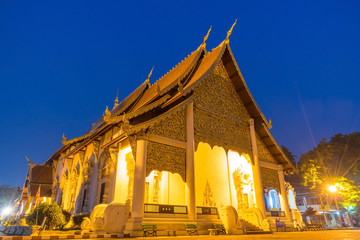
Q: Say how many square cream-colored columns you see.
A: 4